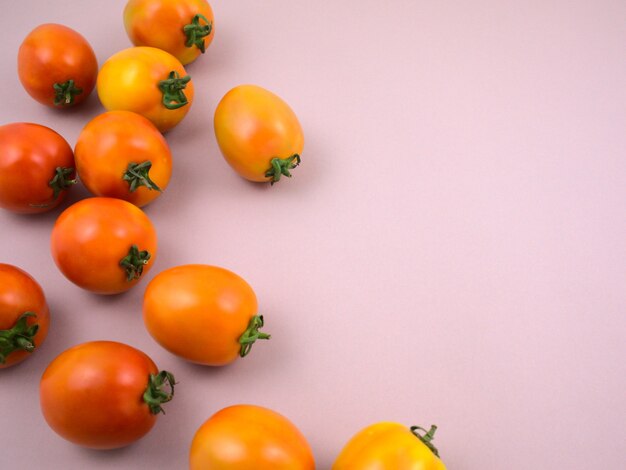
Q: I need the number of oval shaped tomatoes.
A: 12